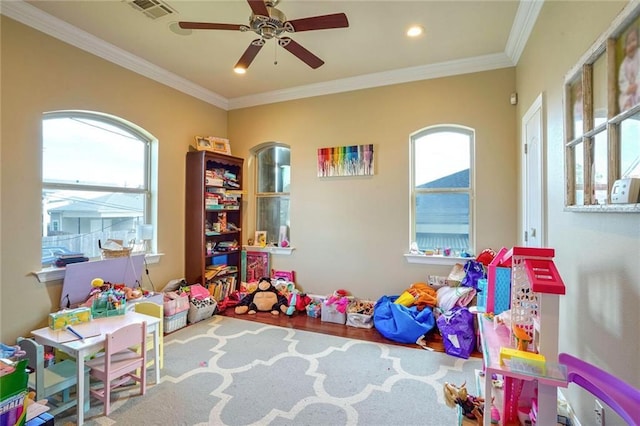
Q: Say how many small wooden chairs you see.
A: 3